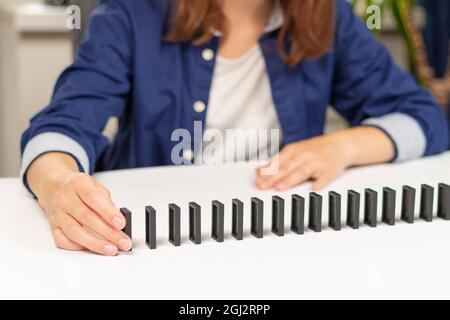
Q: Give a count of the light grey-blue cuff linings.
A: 2